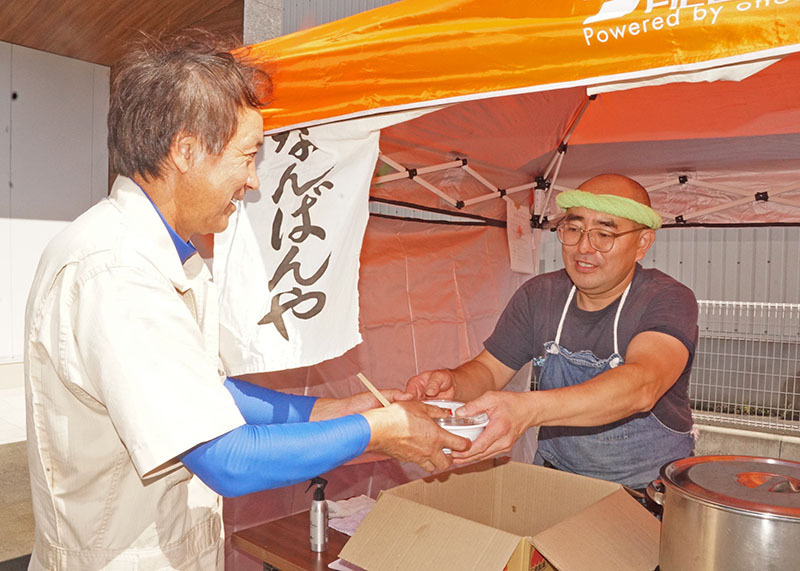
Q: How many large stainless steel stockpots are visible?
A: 1